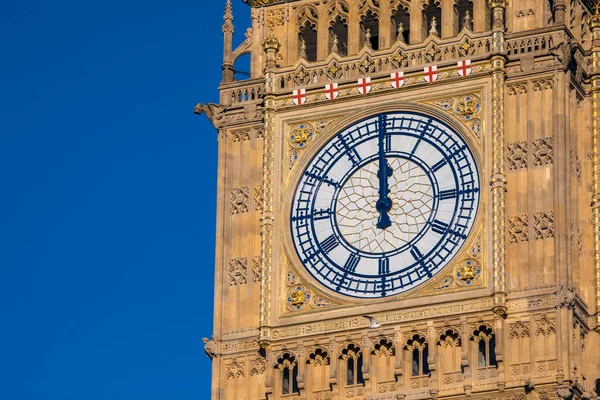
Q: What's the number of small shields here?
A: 6